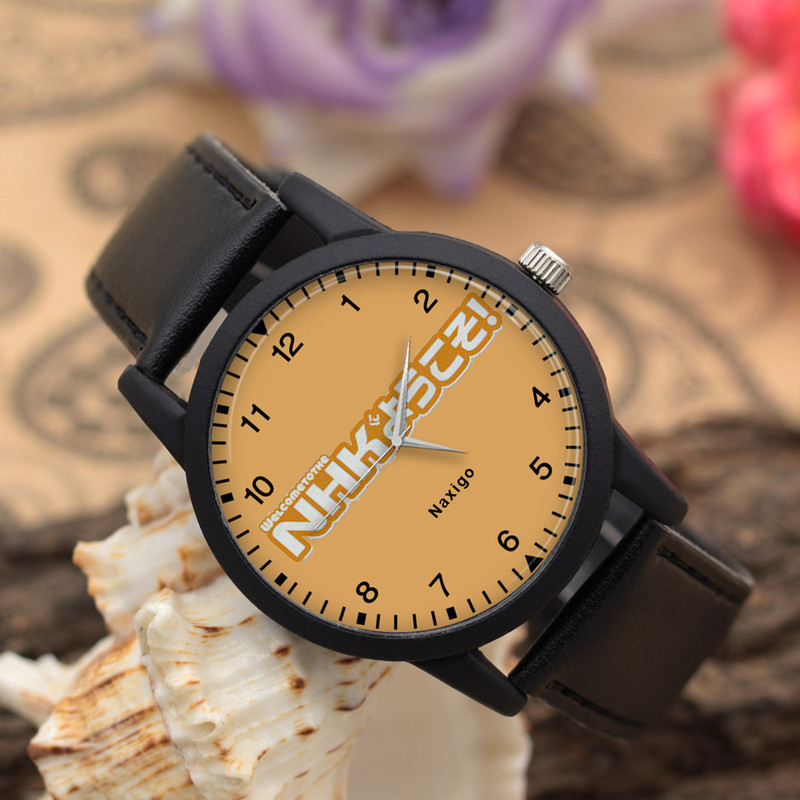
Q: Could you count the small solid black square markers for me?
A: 10